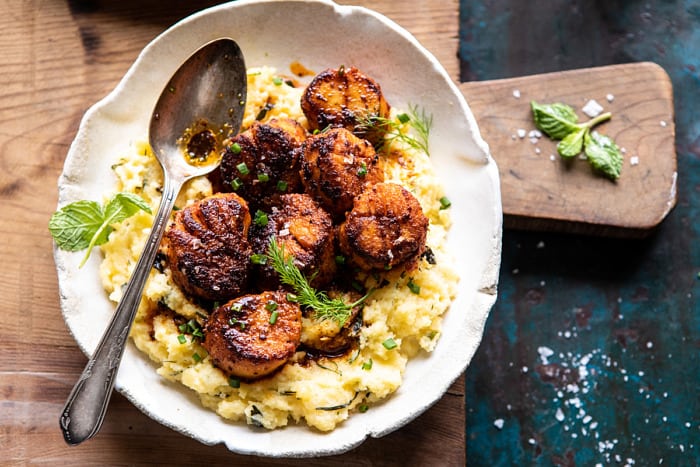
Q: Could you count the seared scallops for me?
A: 7